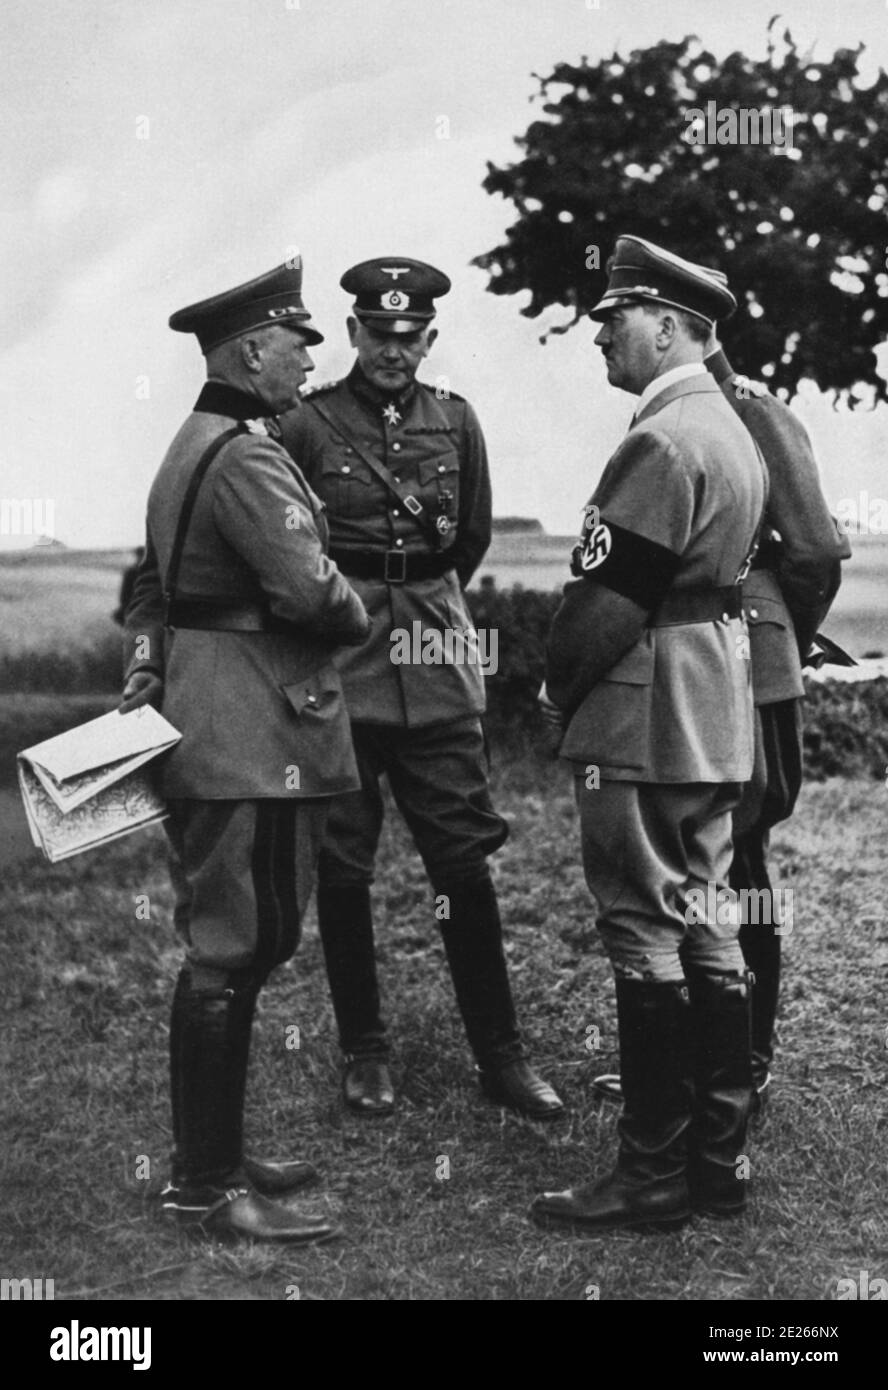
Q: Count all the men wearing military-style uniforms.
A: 4